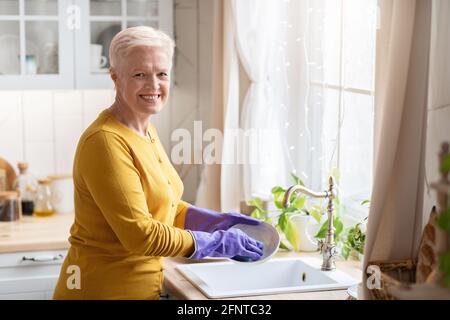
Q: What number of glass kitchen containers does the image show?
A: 3